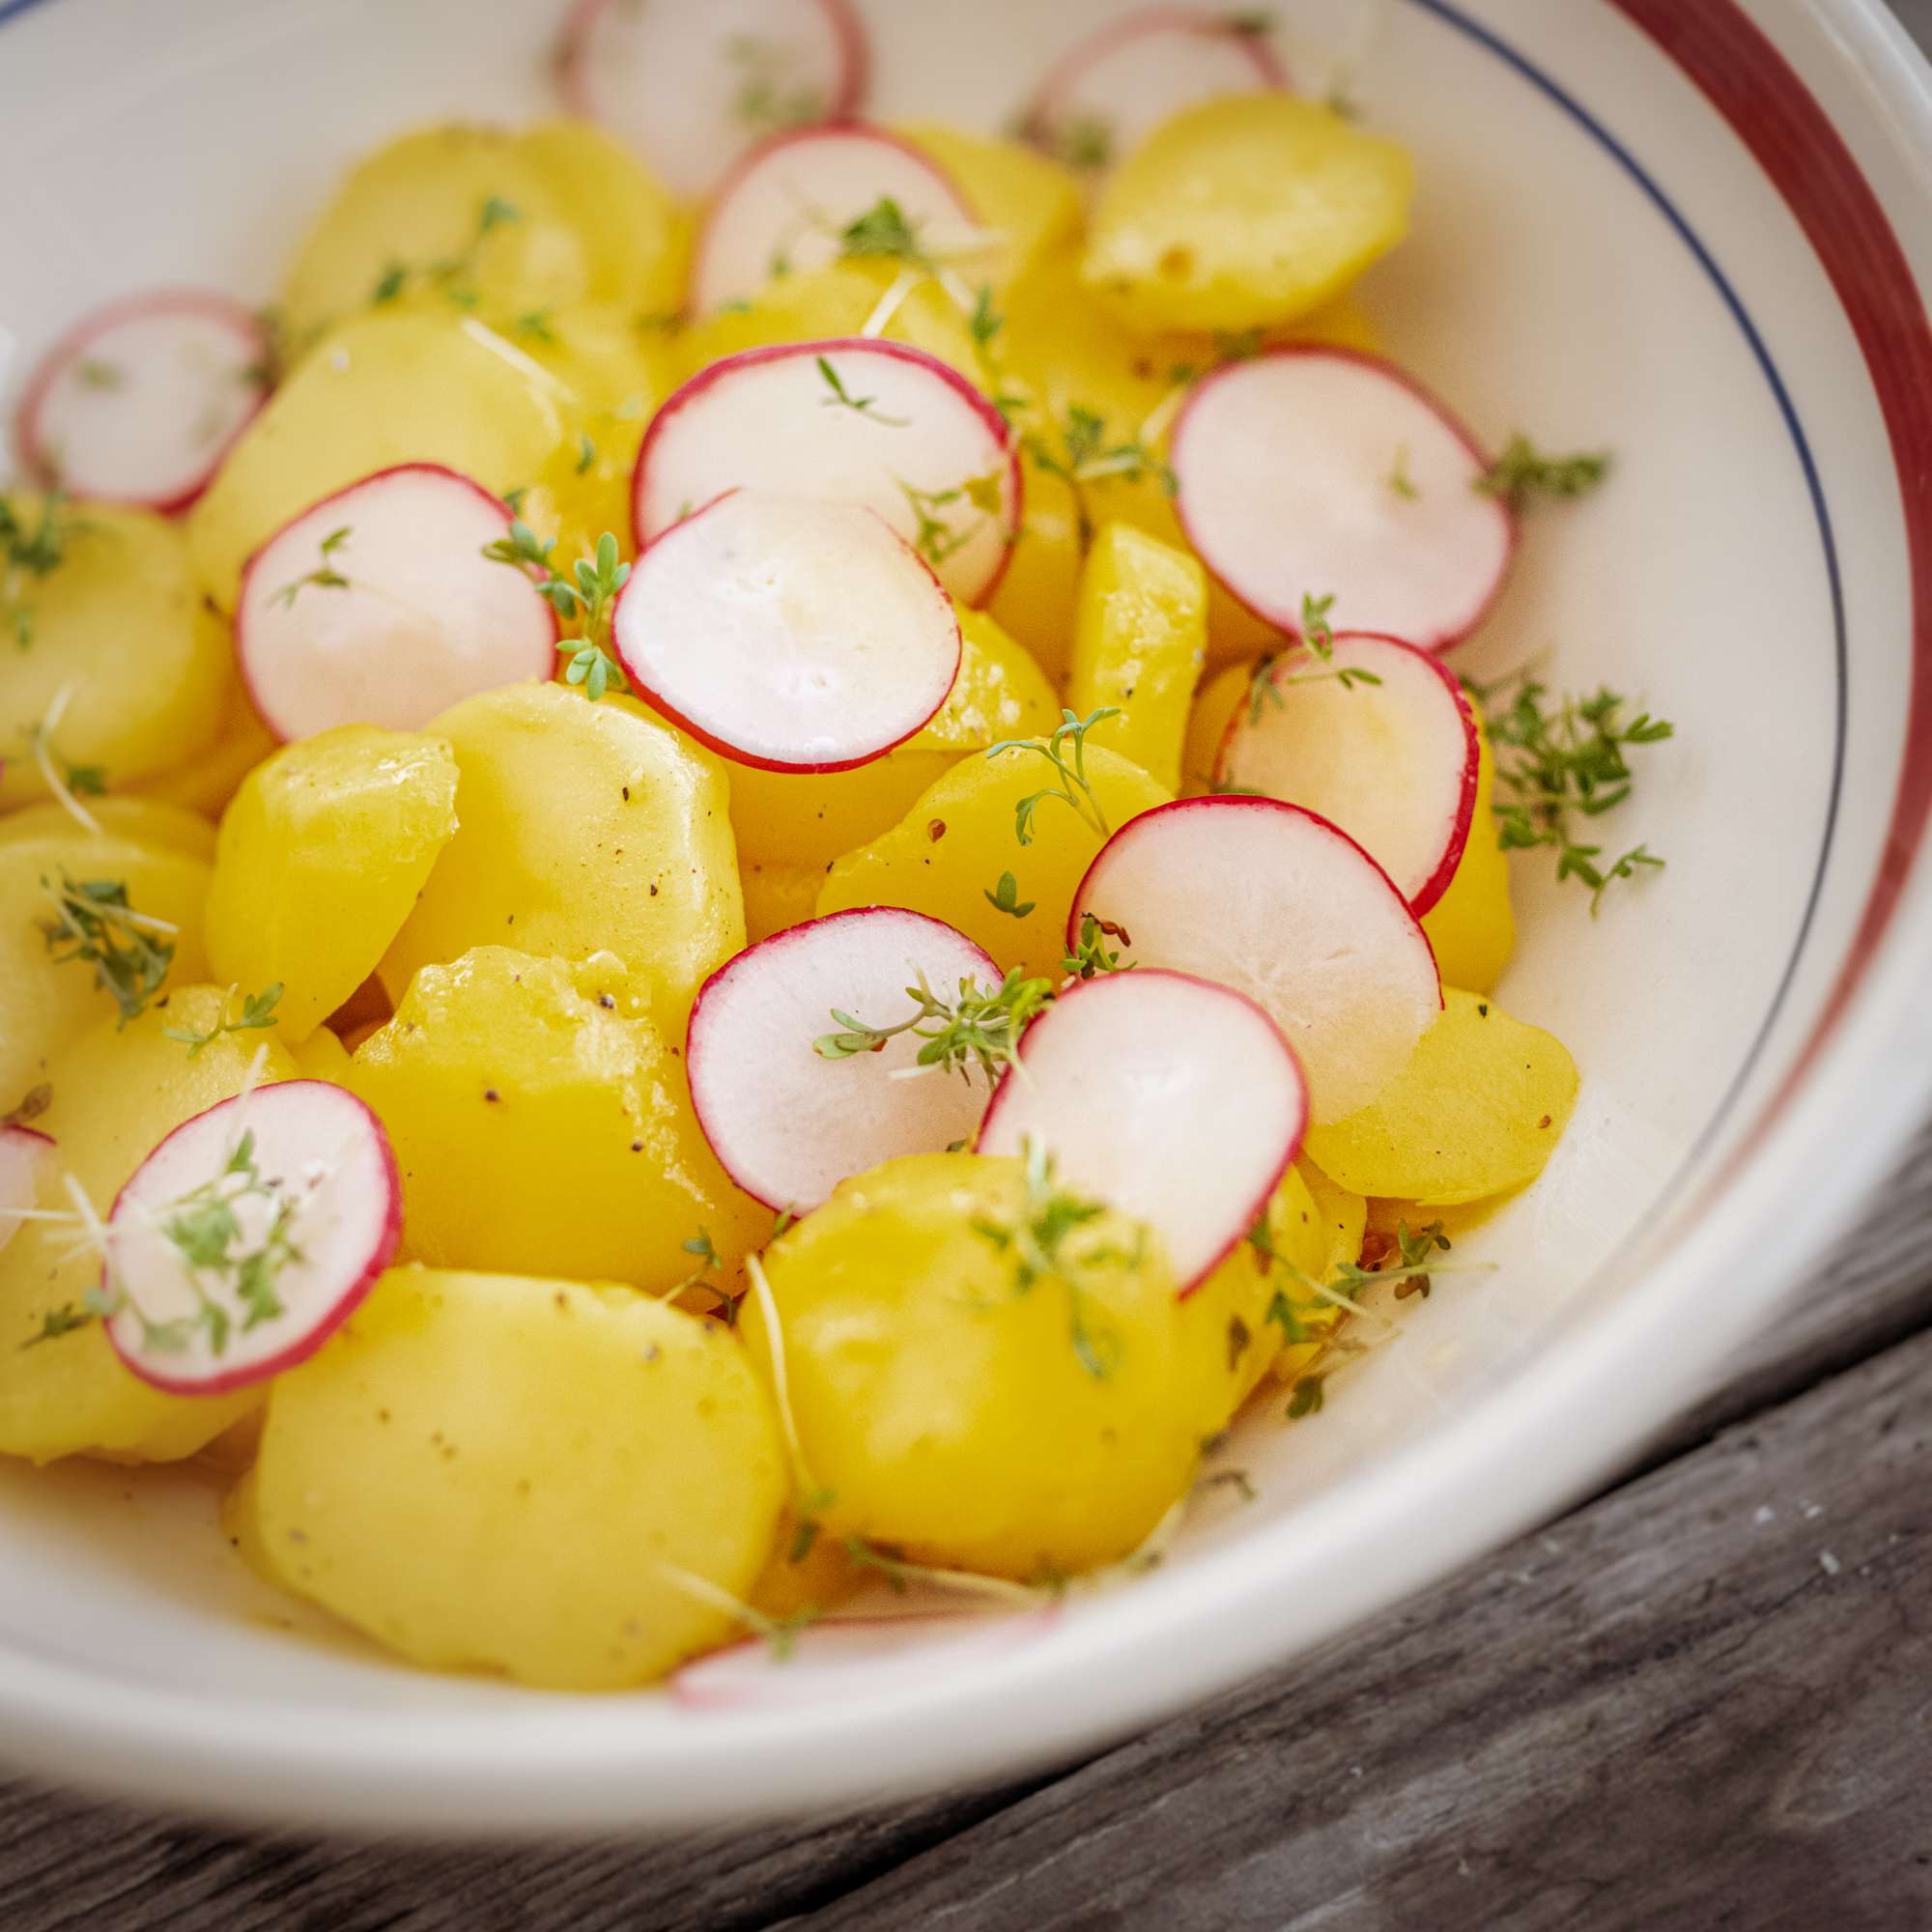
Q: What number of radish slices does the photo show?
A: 15